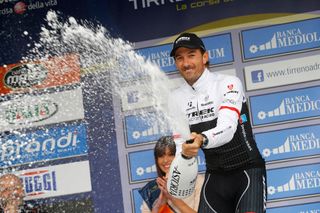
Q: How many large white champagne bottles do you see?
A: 1